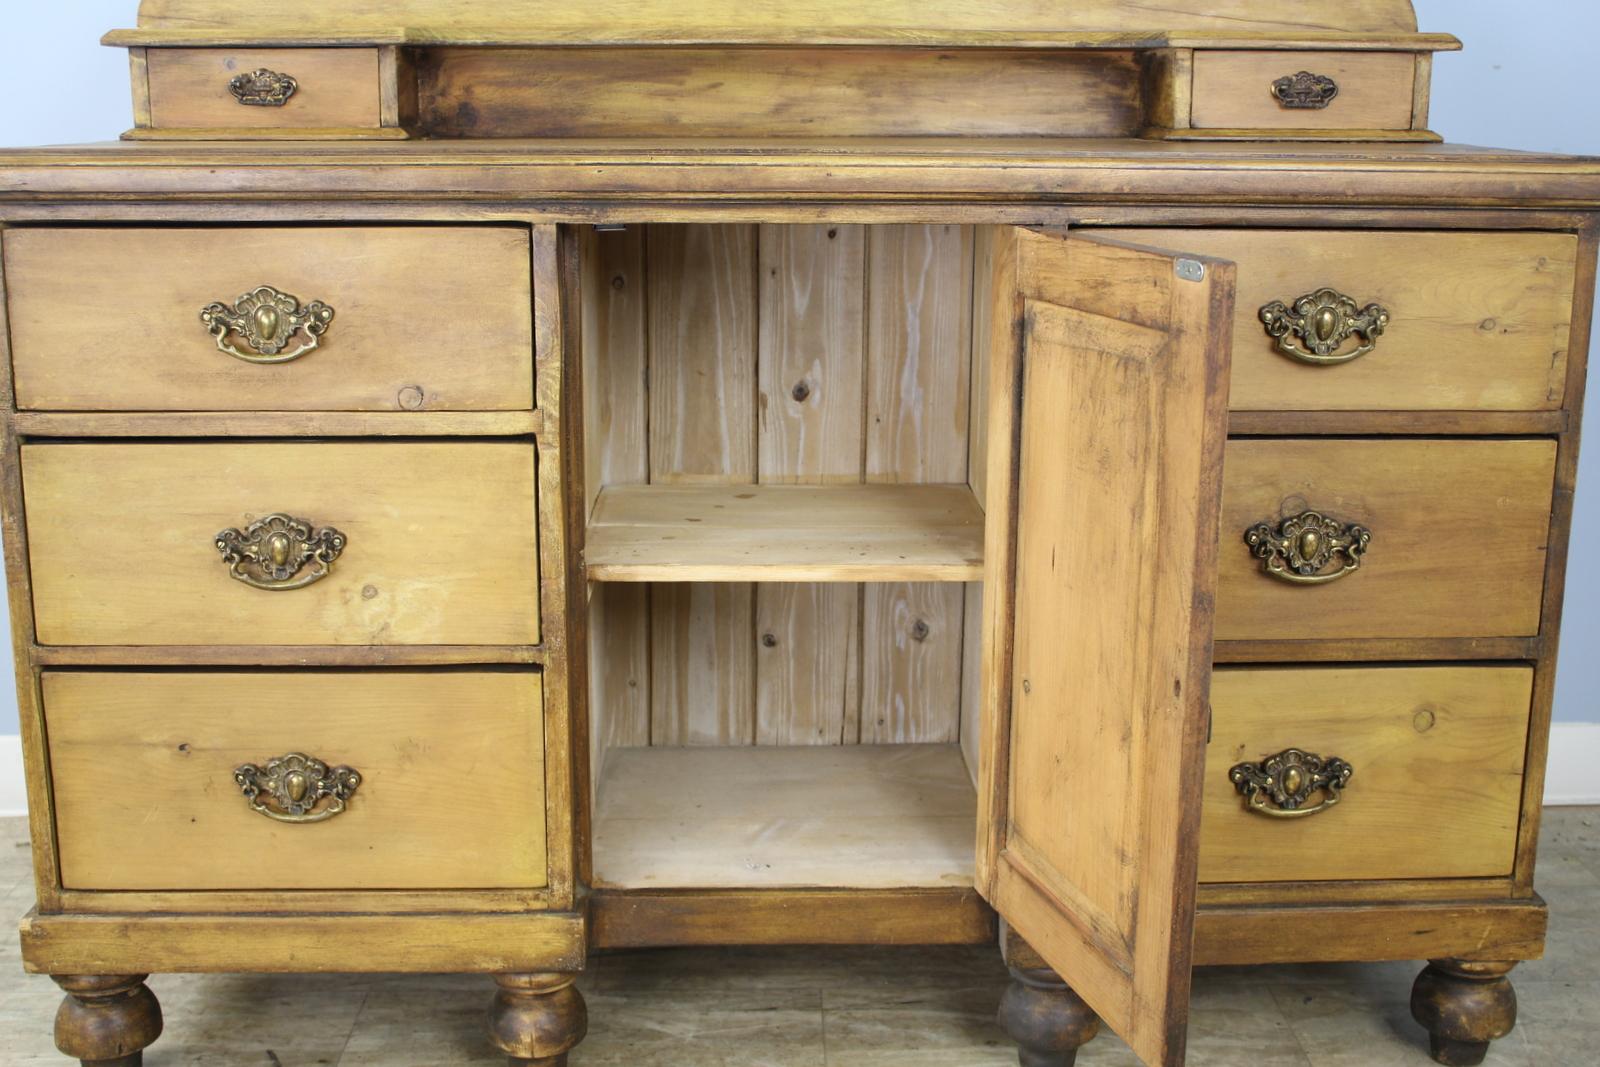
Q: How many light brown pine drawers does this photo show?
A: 8